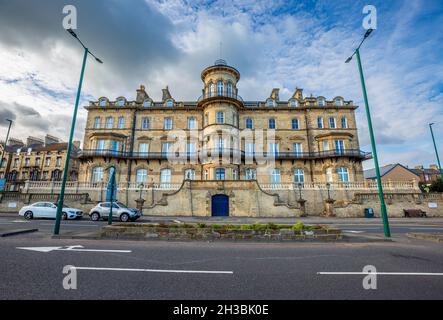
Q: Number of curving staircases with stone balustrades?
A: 2